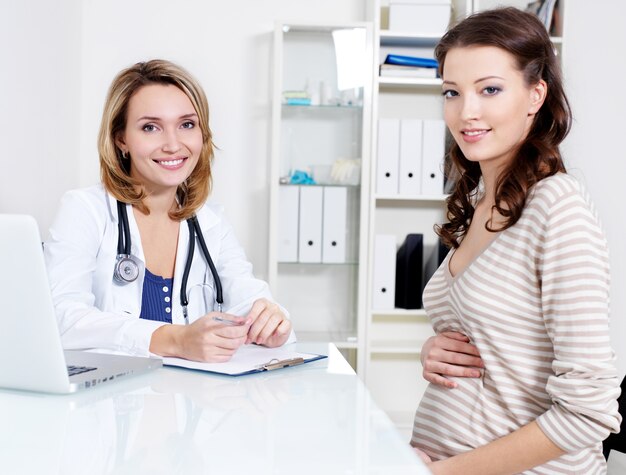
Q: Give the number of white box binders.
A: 7